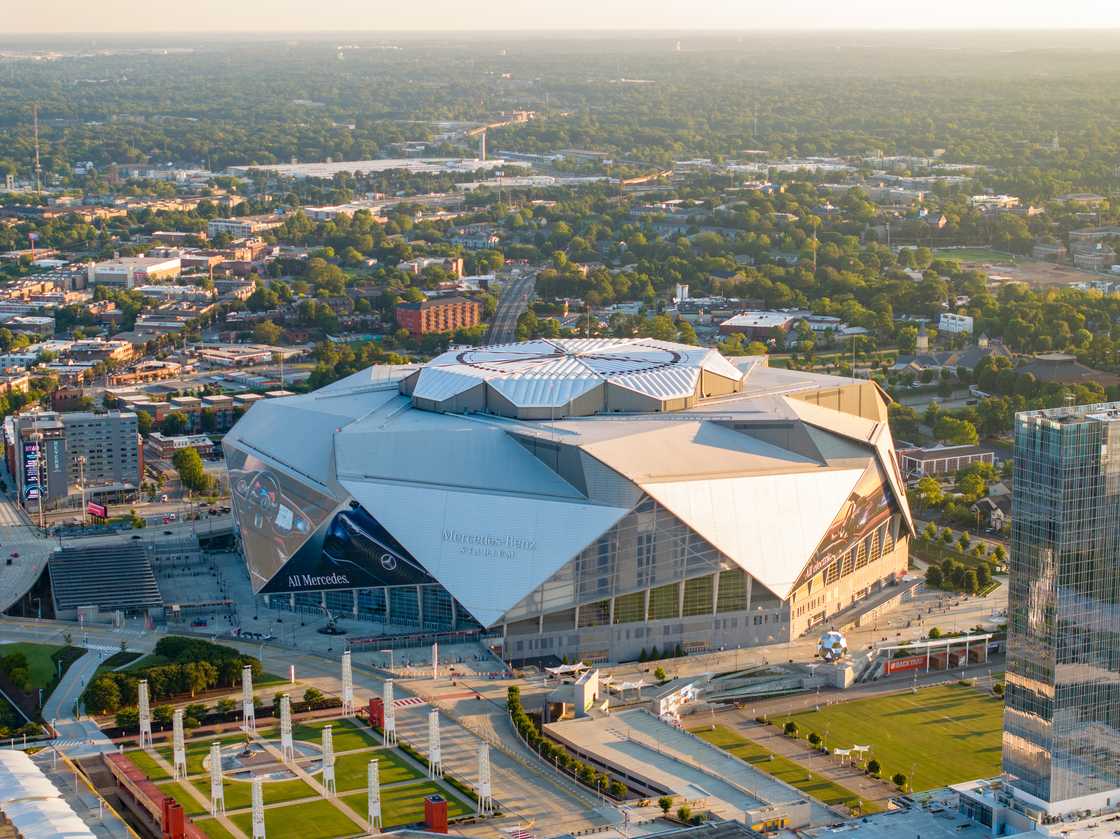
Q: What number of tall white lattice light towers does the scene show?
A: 12